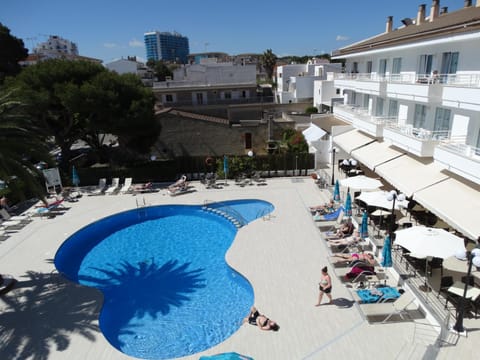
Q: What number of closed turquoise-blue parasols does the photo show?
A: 6